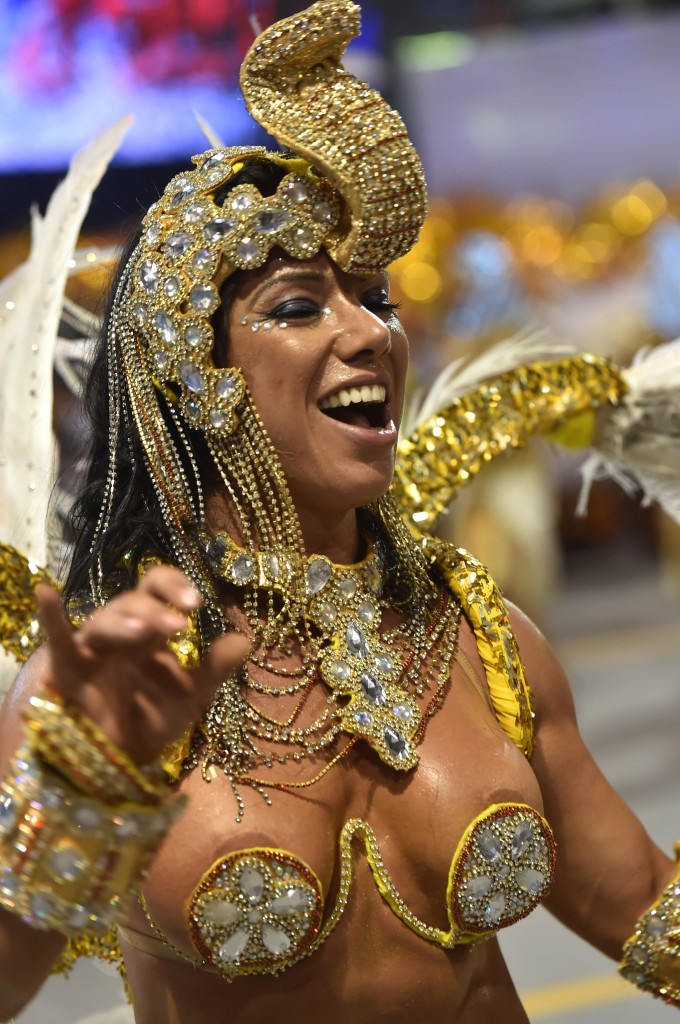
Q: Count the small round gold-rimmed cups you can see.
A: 2